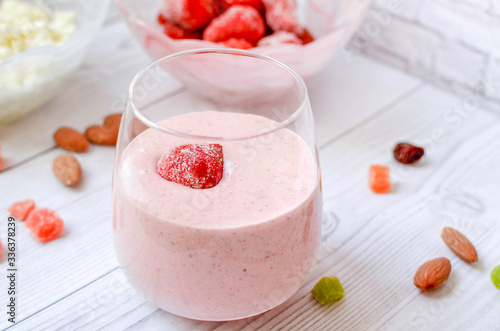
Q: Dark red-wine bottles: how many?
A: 0